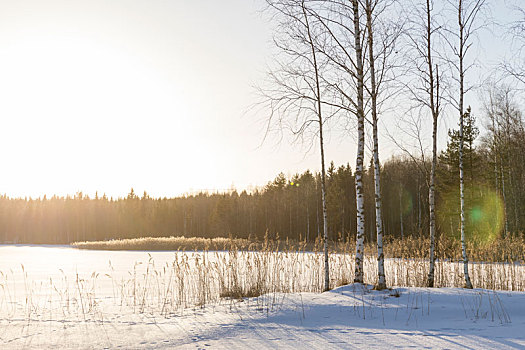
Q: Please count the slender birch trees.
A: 5